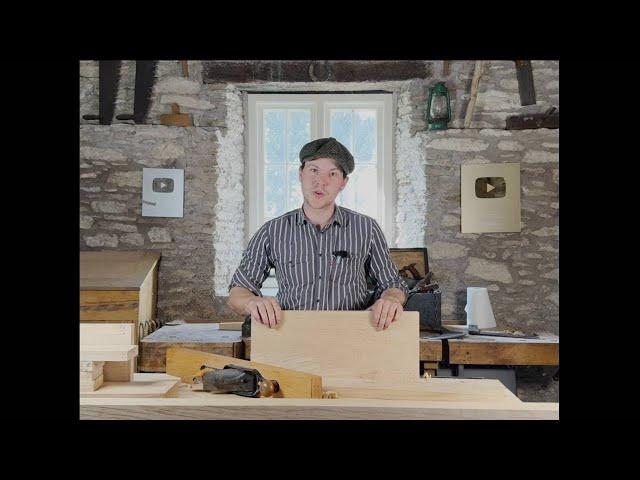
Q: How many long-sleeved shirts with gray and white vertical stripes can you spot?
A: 1